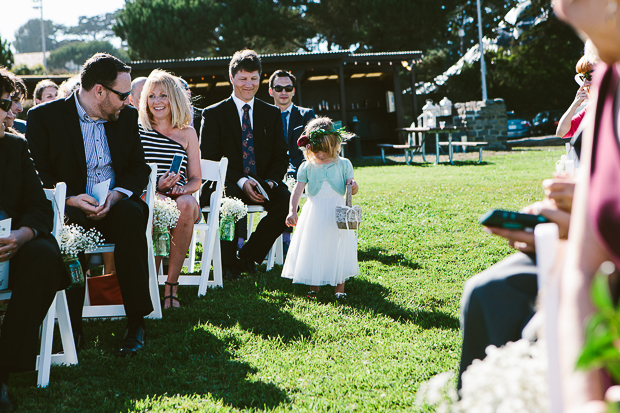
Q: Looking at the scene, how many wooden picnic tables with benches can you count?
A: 1